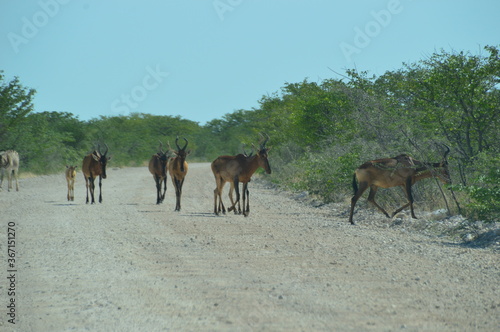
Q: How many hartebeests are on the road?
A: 7